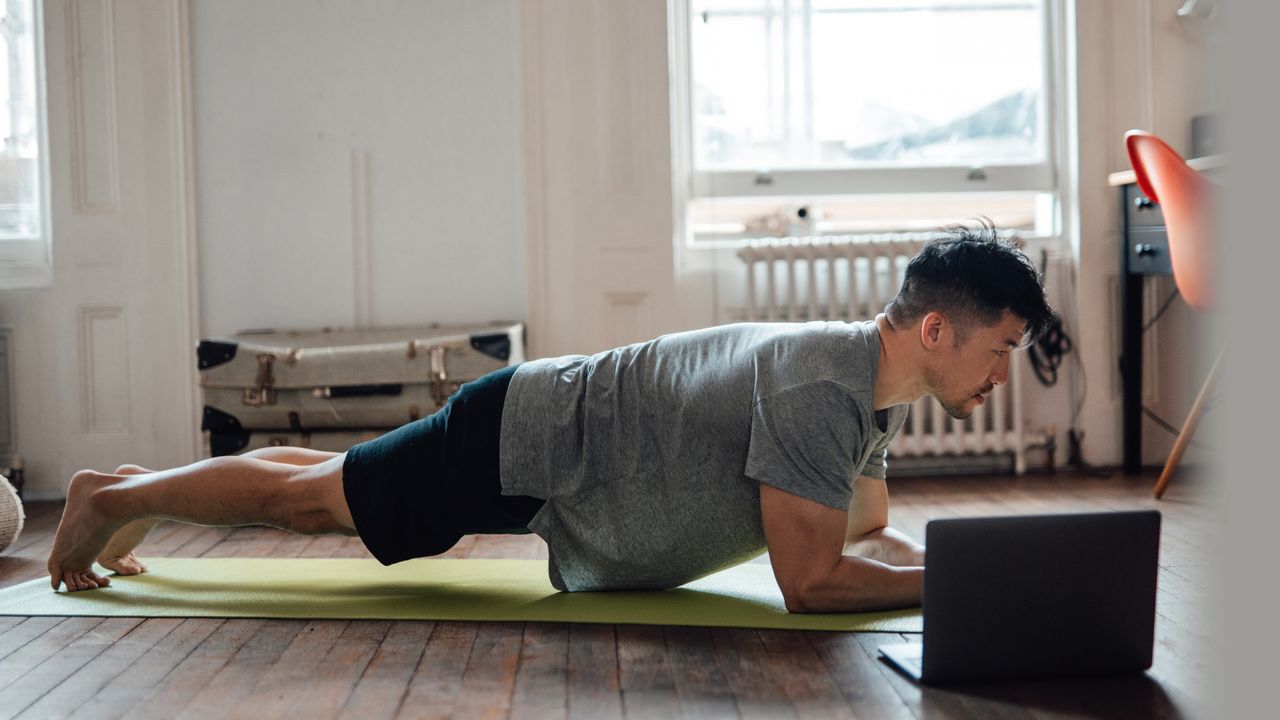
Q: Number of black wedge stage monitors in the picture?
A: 0